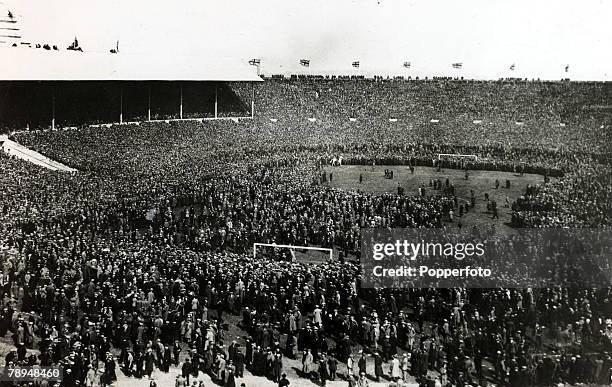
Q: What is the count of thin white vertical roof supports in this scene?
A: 6